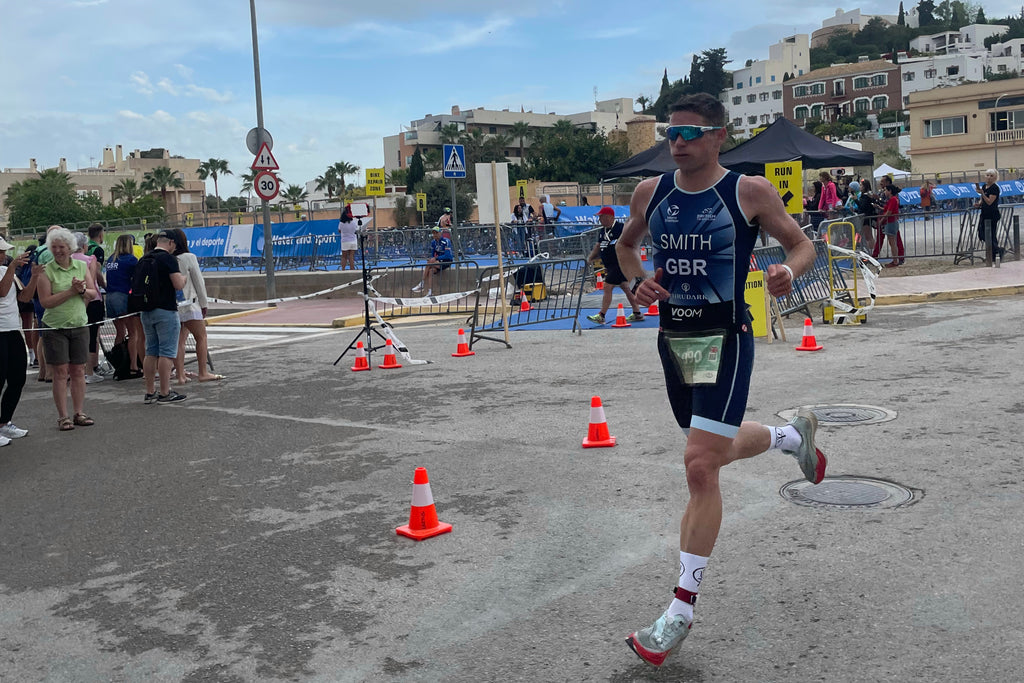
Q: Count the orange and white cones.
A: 11